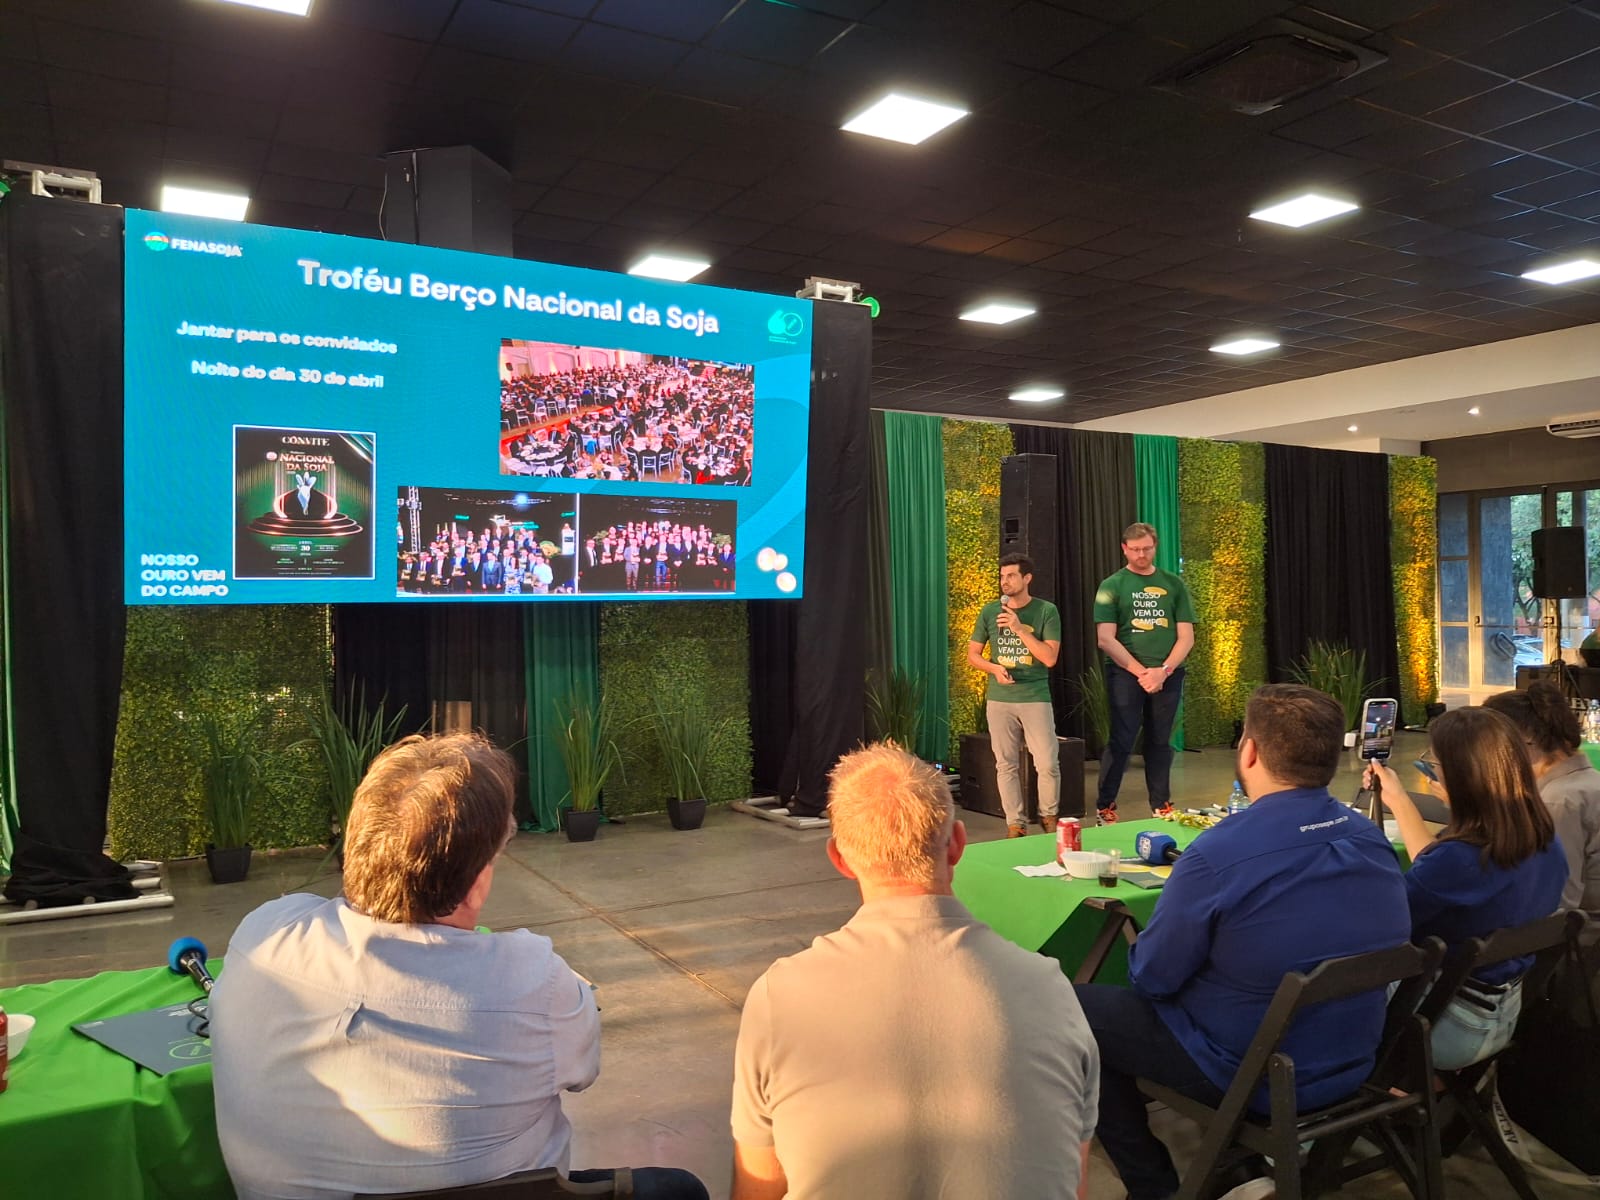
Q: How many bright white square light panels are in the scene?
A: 9